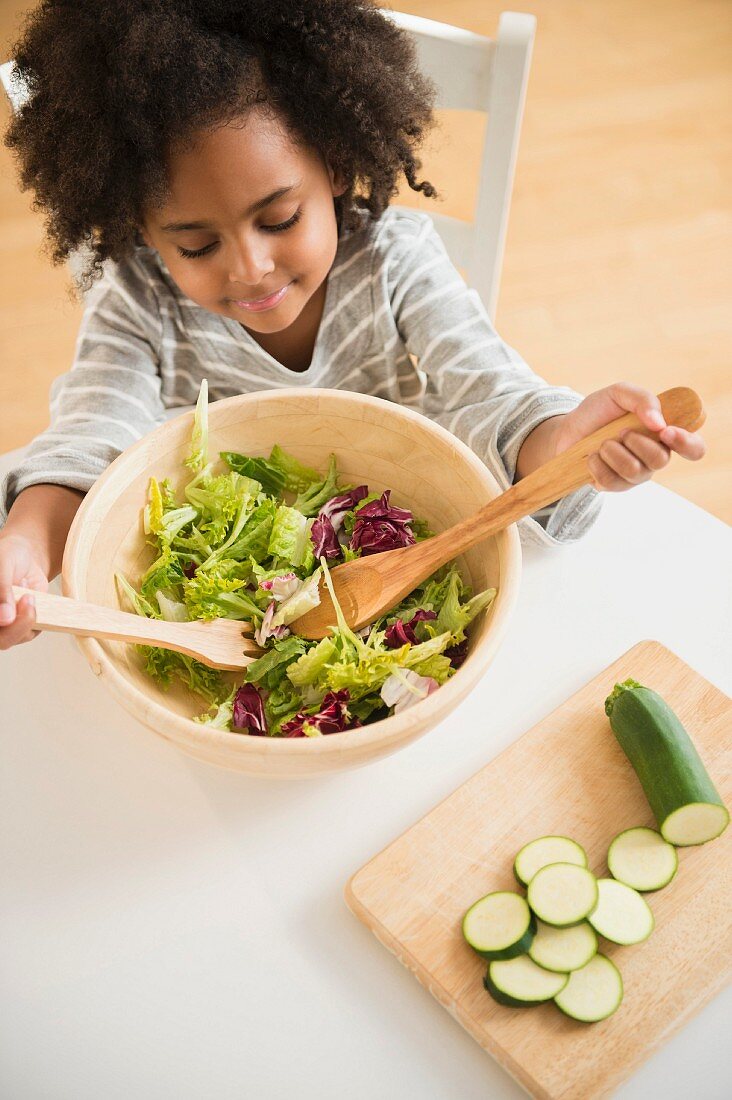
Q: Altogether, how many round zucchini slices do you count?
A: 8